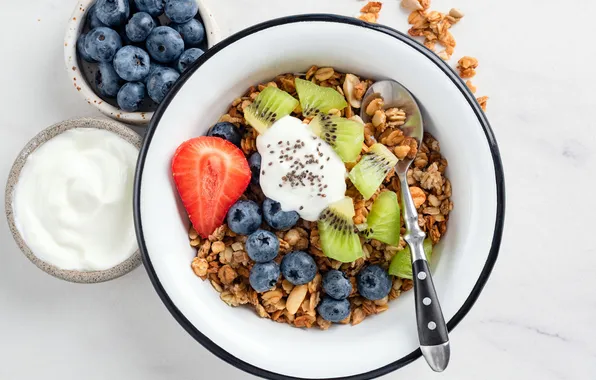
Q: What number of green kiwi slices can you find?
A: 7